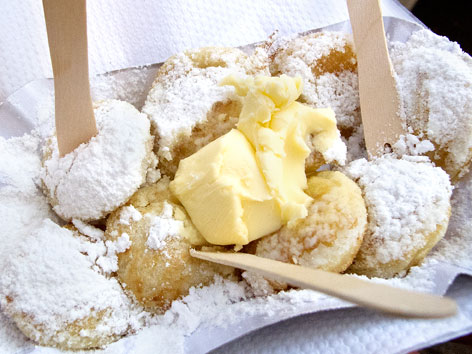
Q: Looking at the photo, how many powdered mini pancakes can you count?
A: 8